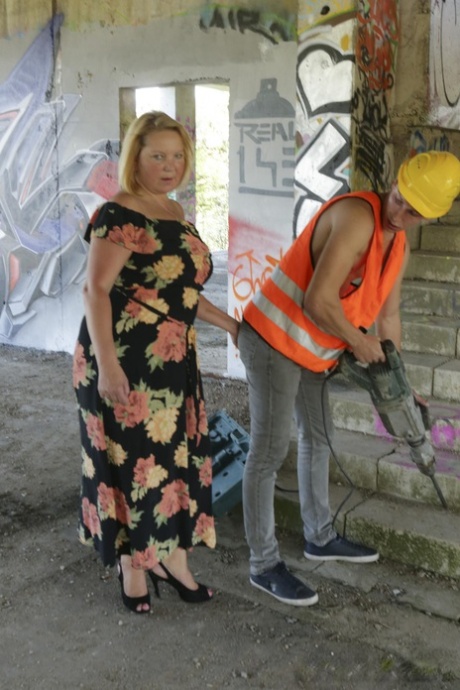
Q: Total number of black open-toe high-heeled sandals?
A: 2